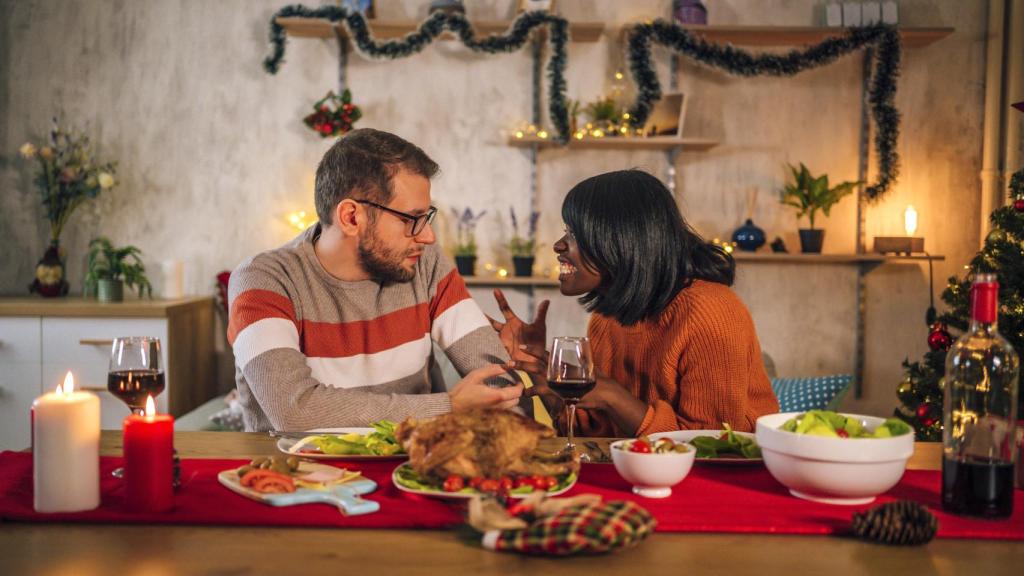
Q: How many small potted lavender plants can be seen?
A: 2